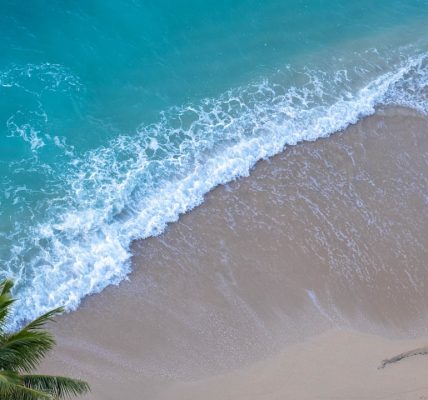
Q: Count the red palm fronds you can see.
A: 0